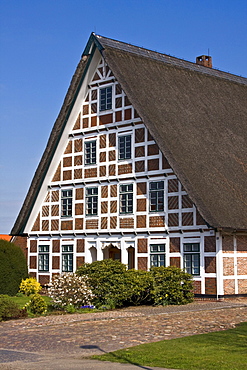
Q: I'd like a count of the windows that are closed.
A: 11